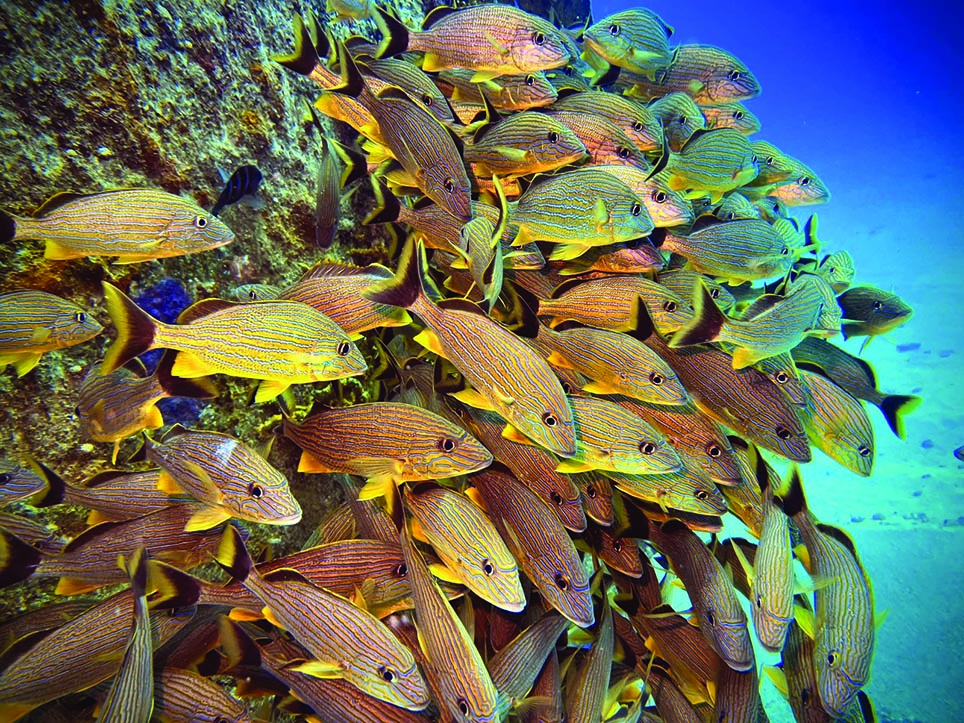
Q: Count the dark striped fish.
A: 1